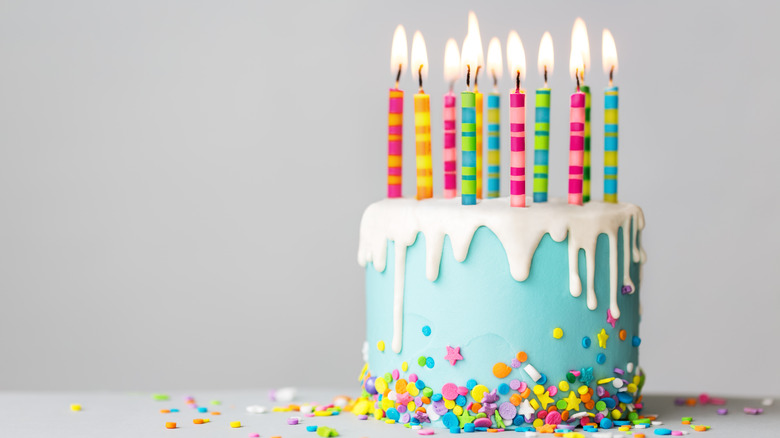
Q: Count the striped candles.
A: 11